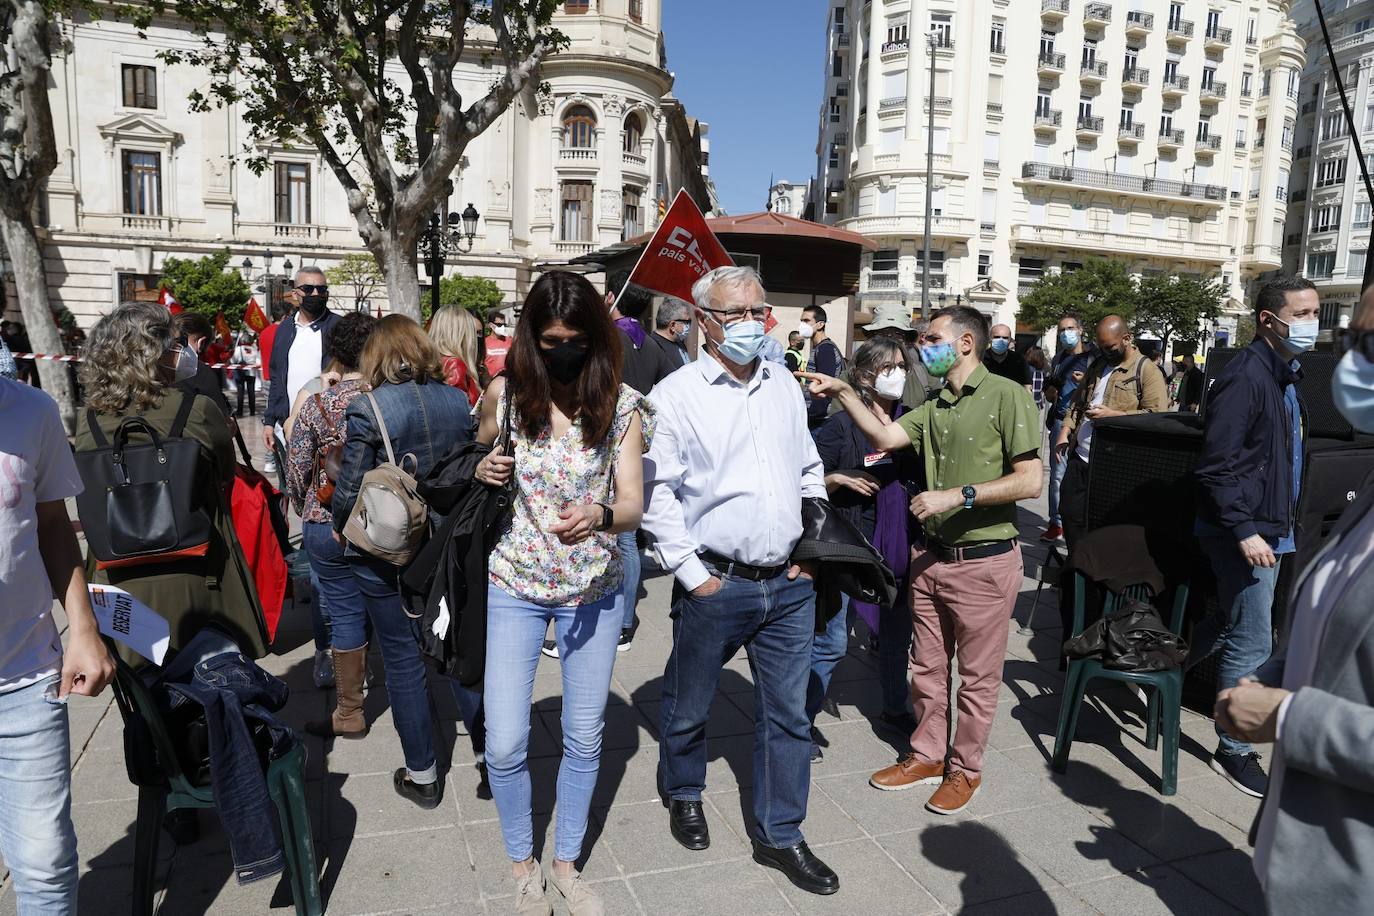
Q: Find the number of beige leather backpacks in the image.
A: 1